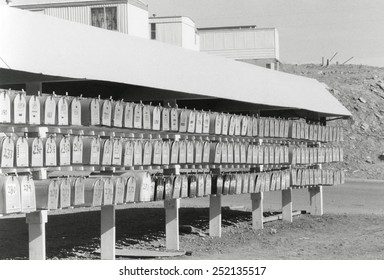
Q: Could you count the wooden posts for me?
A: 7